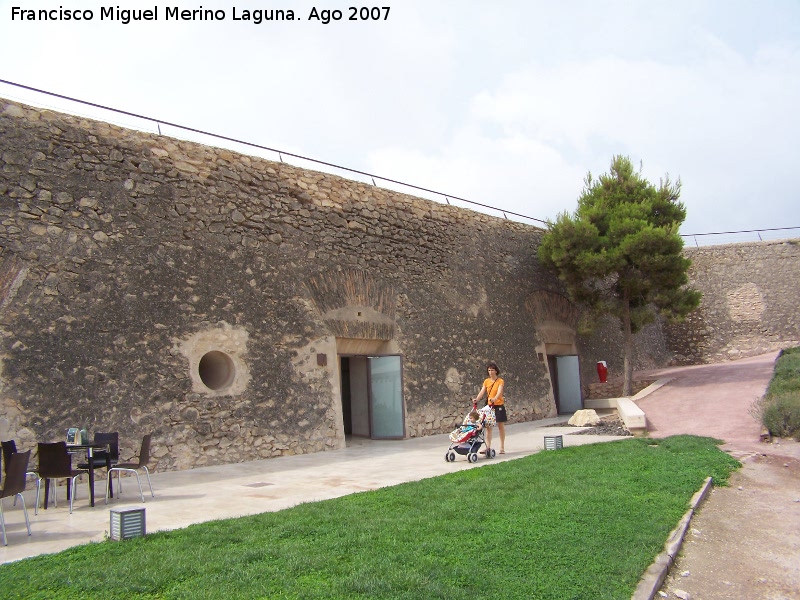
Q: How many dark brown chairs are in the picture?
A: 5